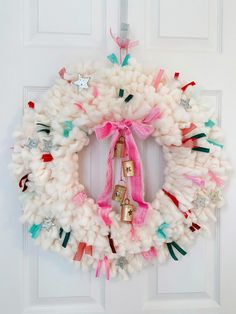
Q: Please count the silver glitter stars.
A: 8